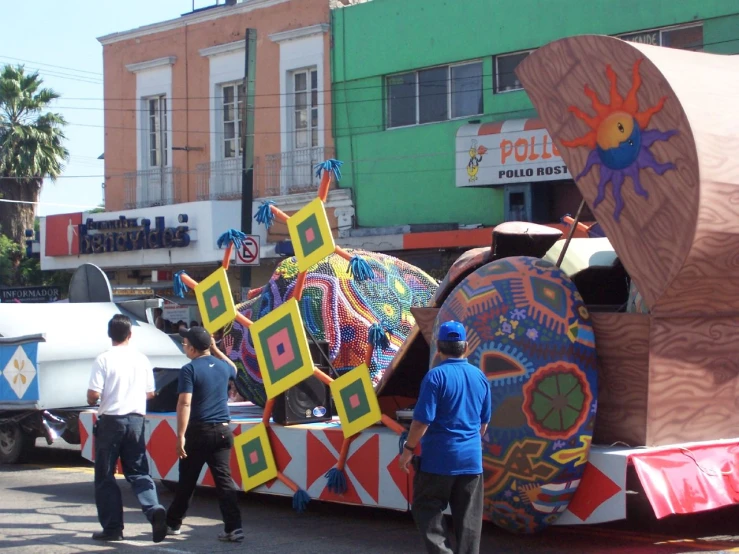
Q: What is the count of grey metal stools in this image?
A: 0